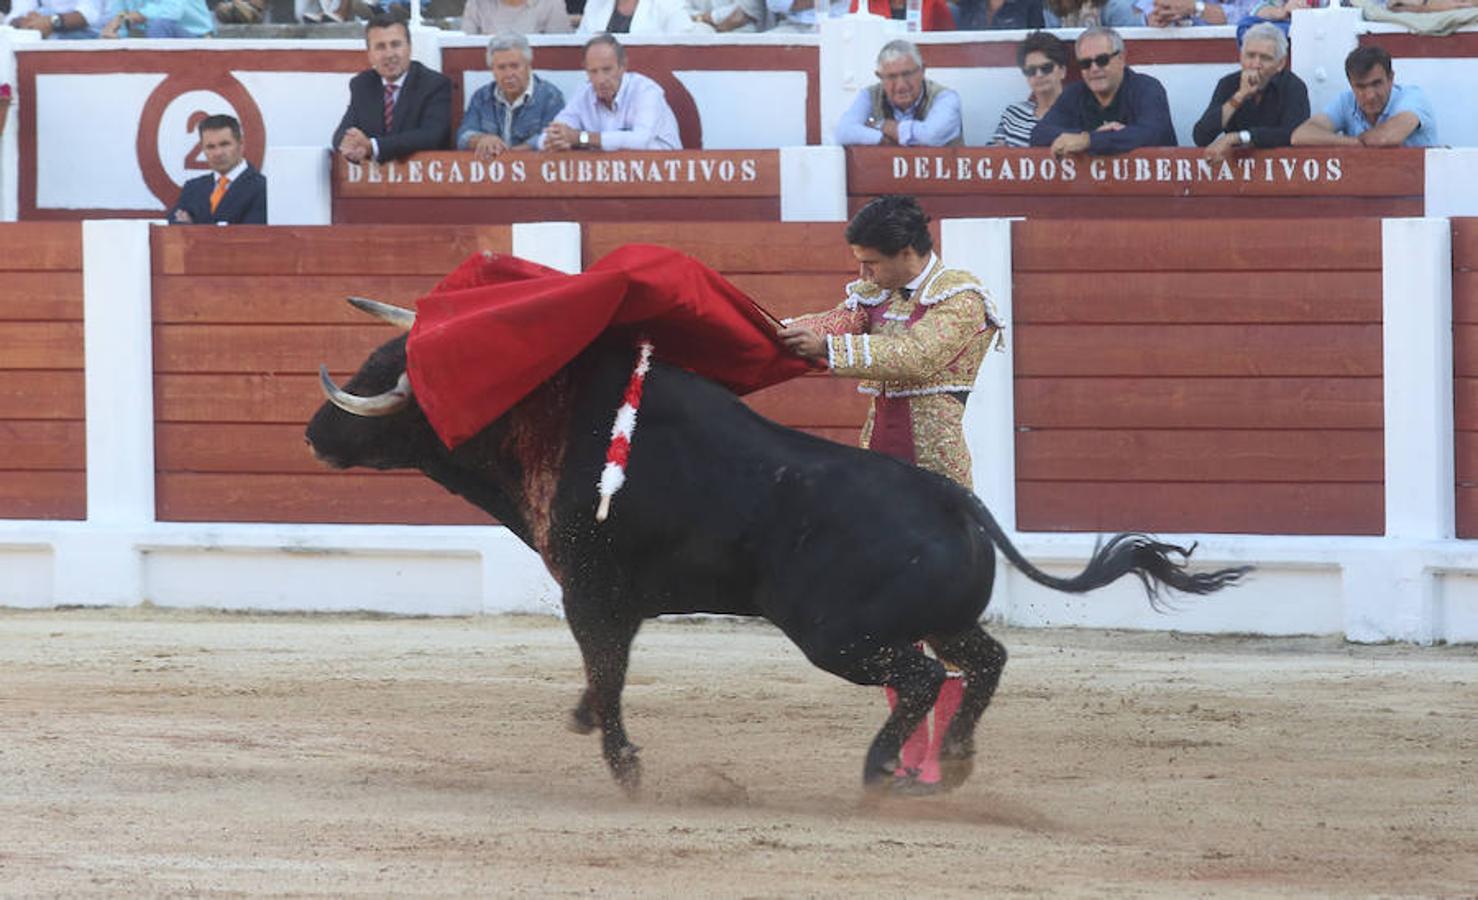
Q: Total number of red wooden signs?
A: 2